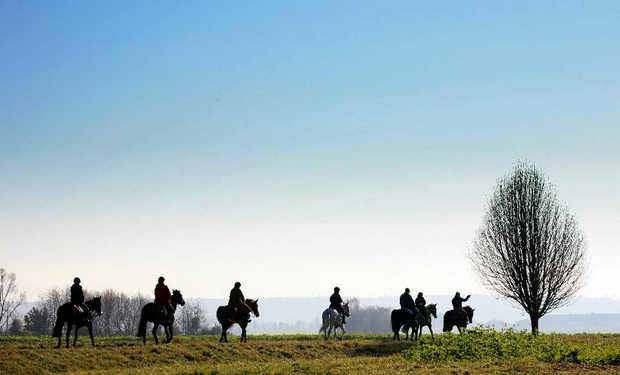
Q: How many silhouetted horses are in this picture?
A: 7